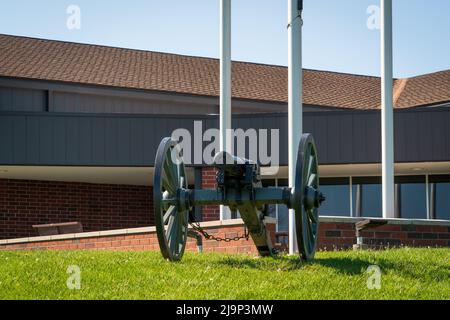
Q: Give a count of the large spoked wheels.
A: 2